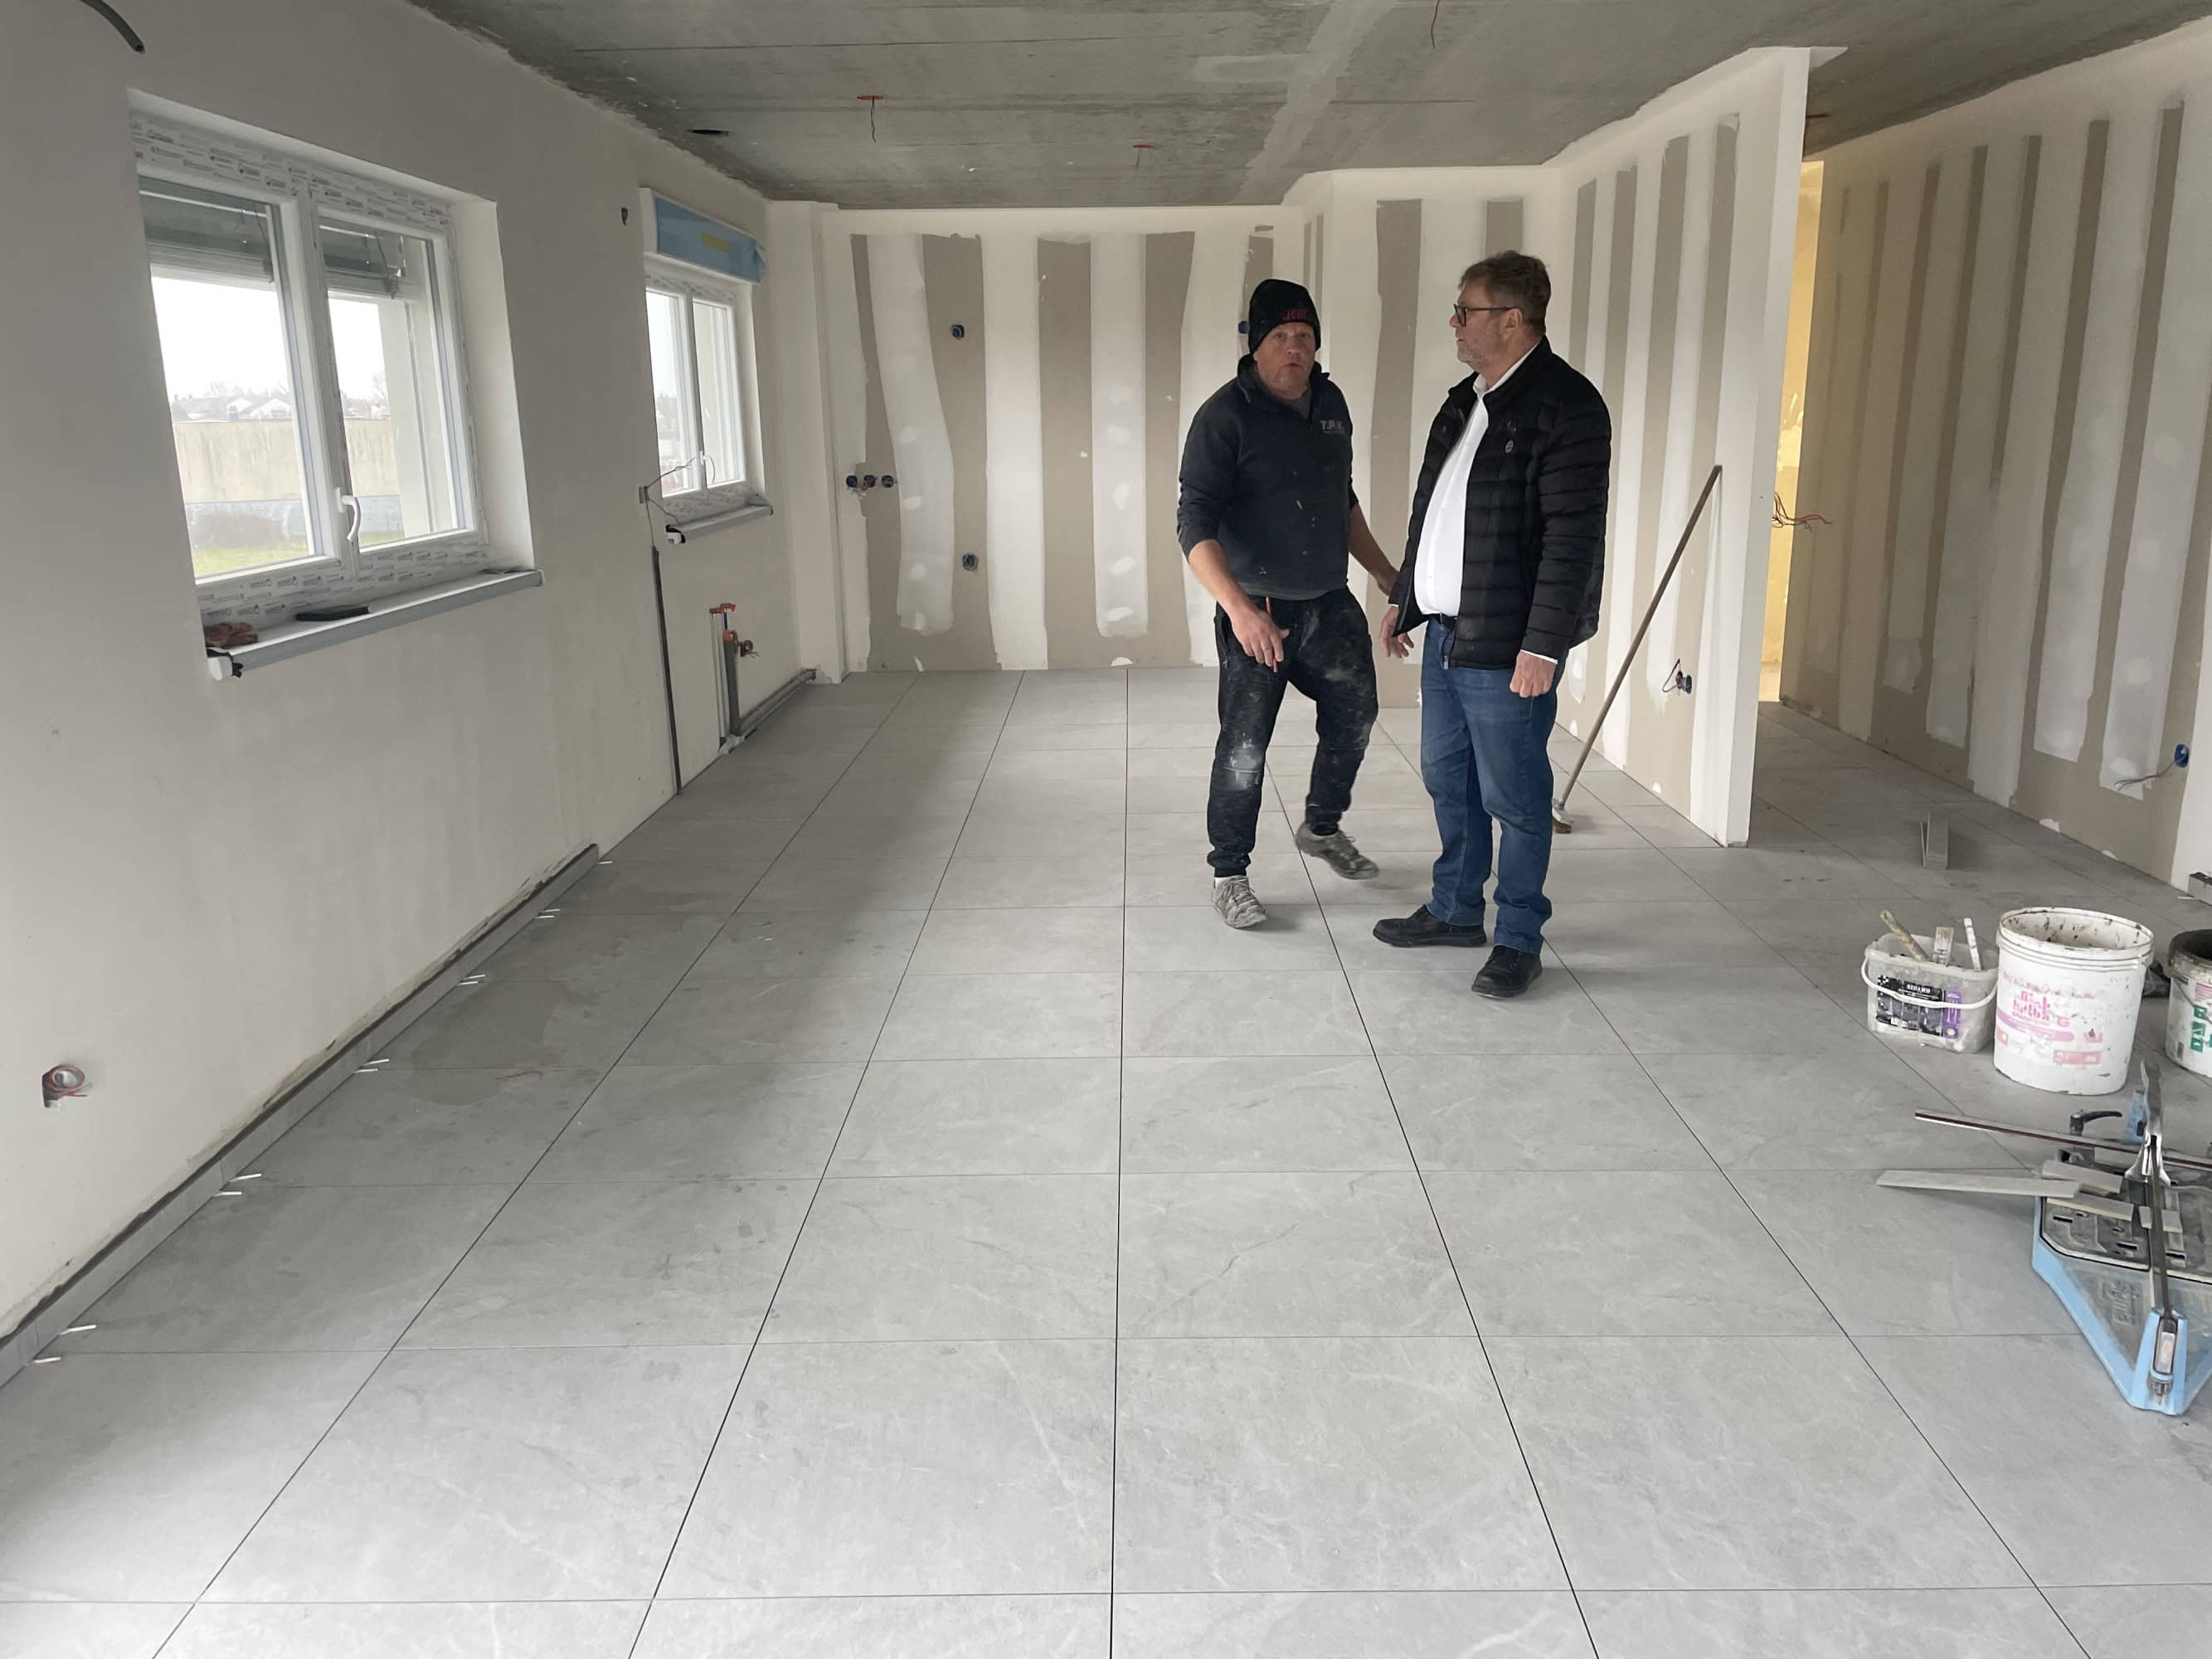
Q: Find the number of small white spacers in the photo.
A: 11